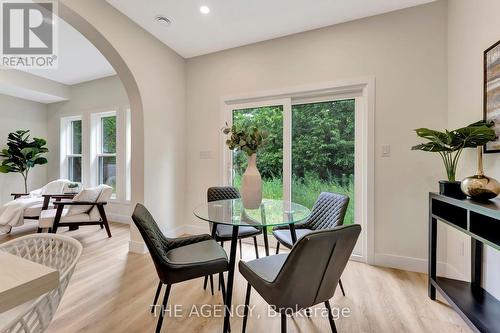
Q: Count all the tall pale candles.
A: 0